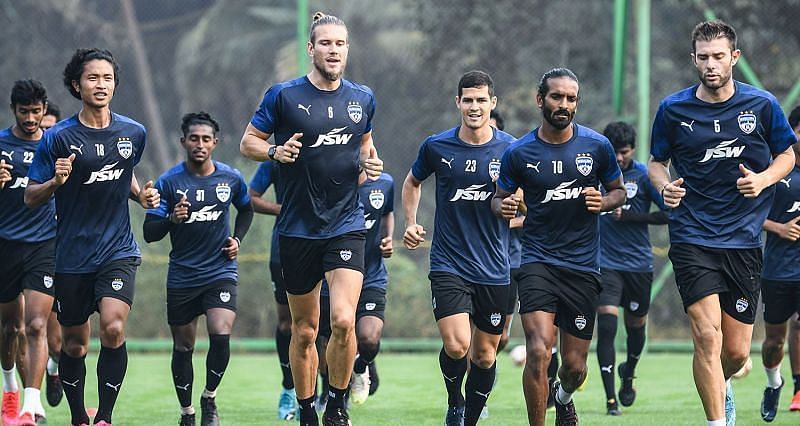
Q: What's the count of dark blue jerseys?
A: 12